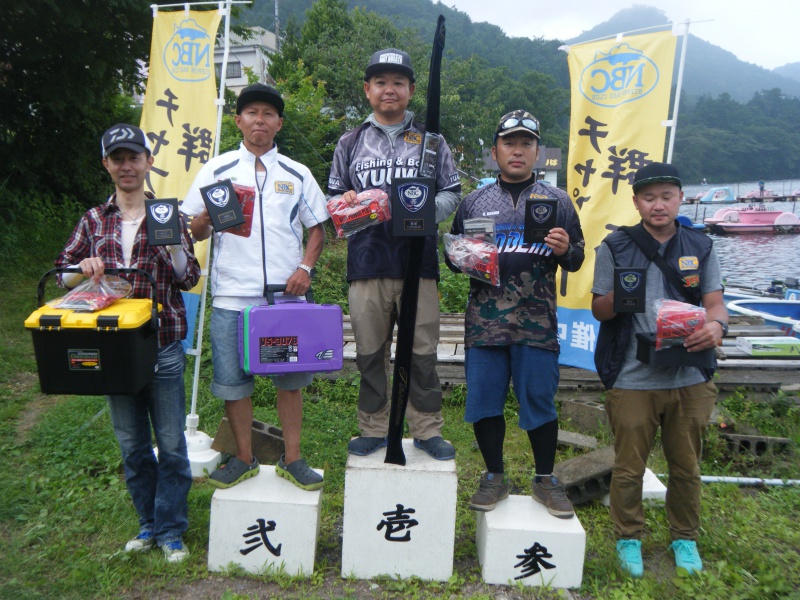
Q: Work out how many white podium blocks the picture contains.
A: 3